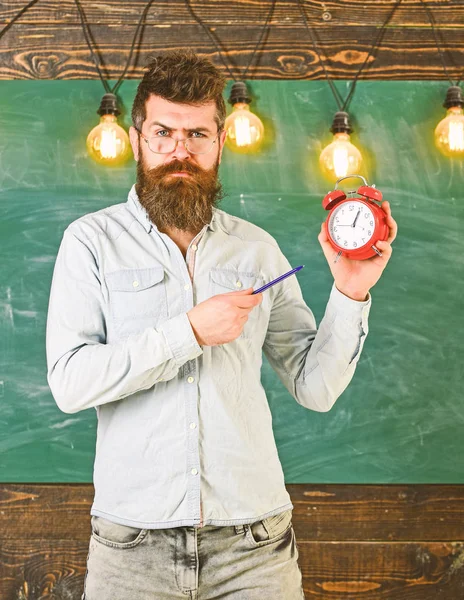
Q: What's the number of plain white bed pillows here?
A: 0